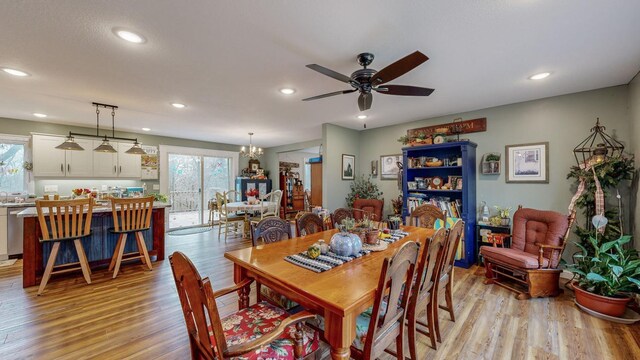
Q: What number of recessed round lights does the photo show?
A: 8